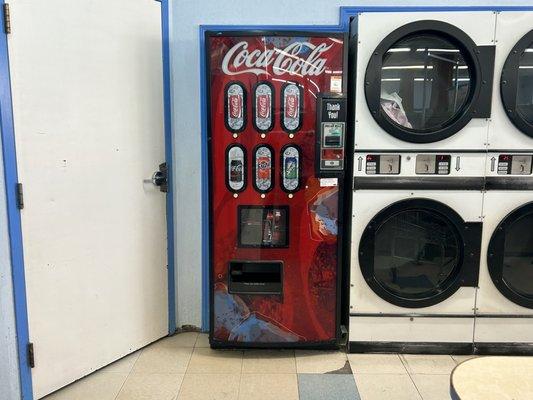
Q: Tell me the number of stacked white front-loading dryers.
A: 4